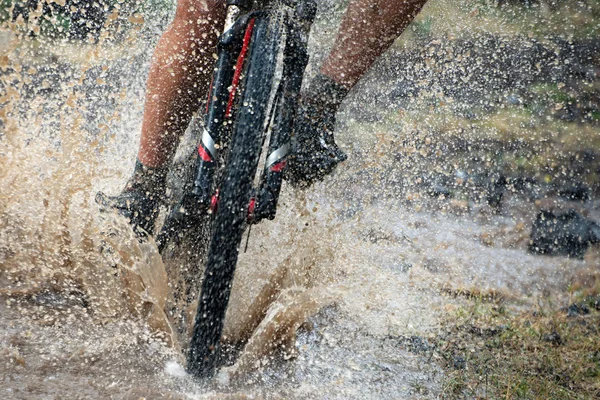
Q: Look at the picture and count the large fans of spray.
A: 2